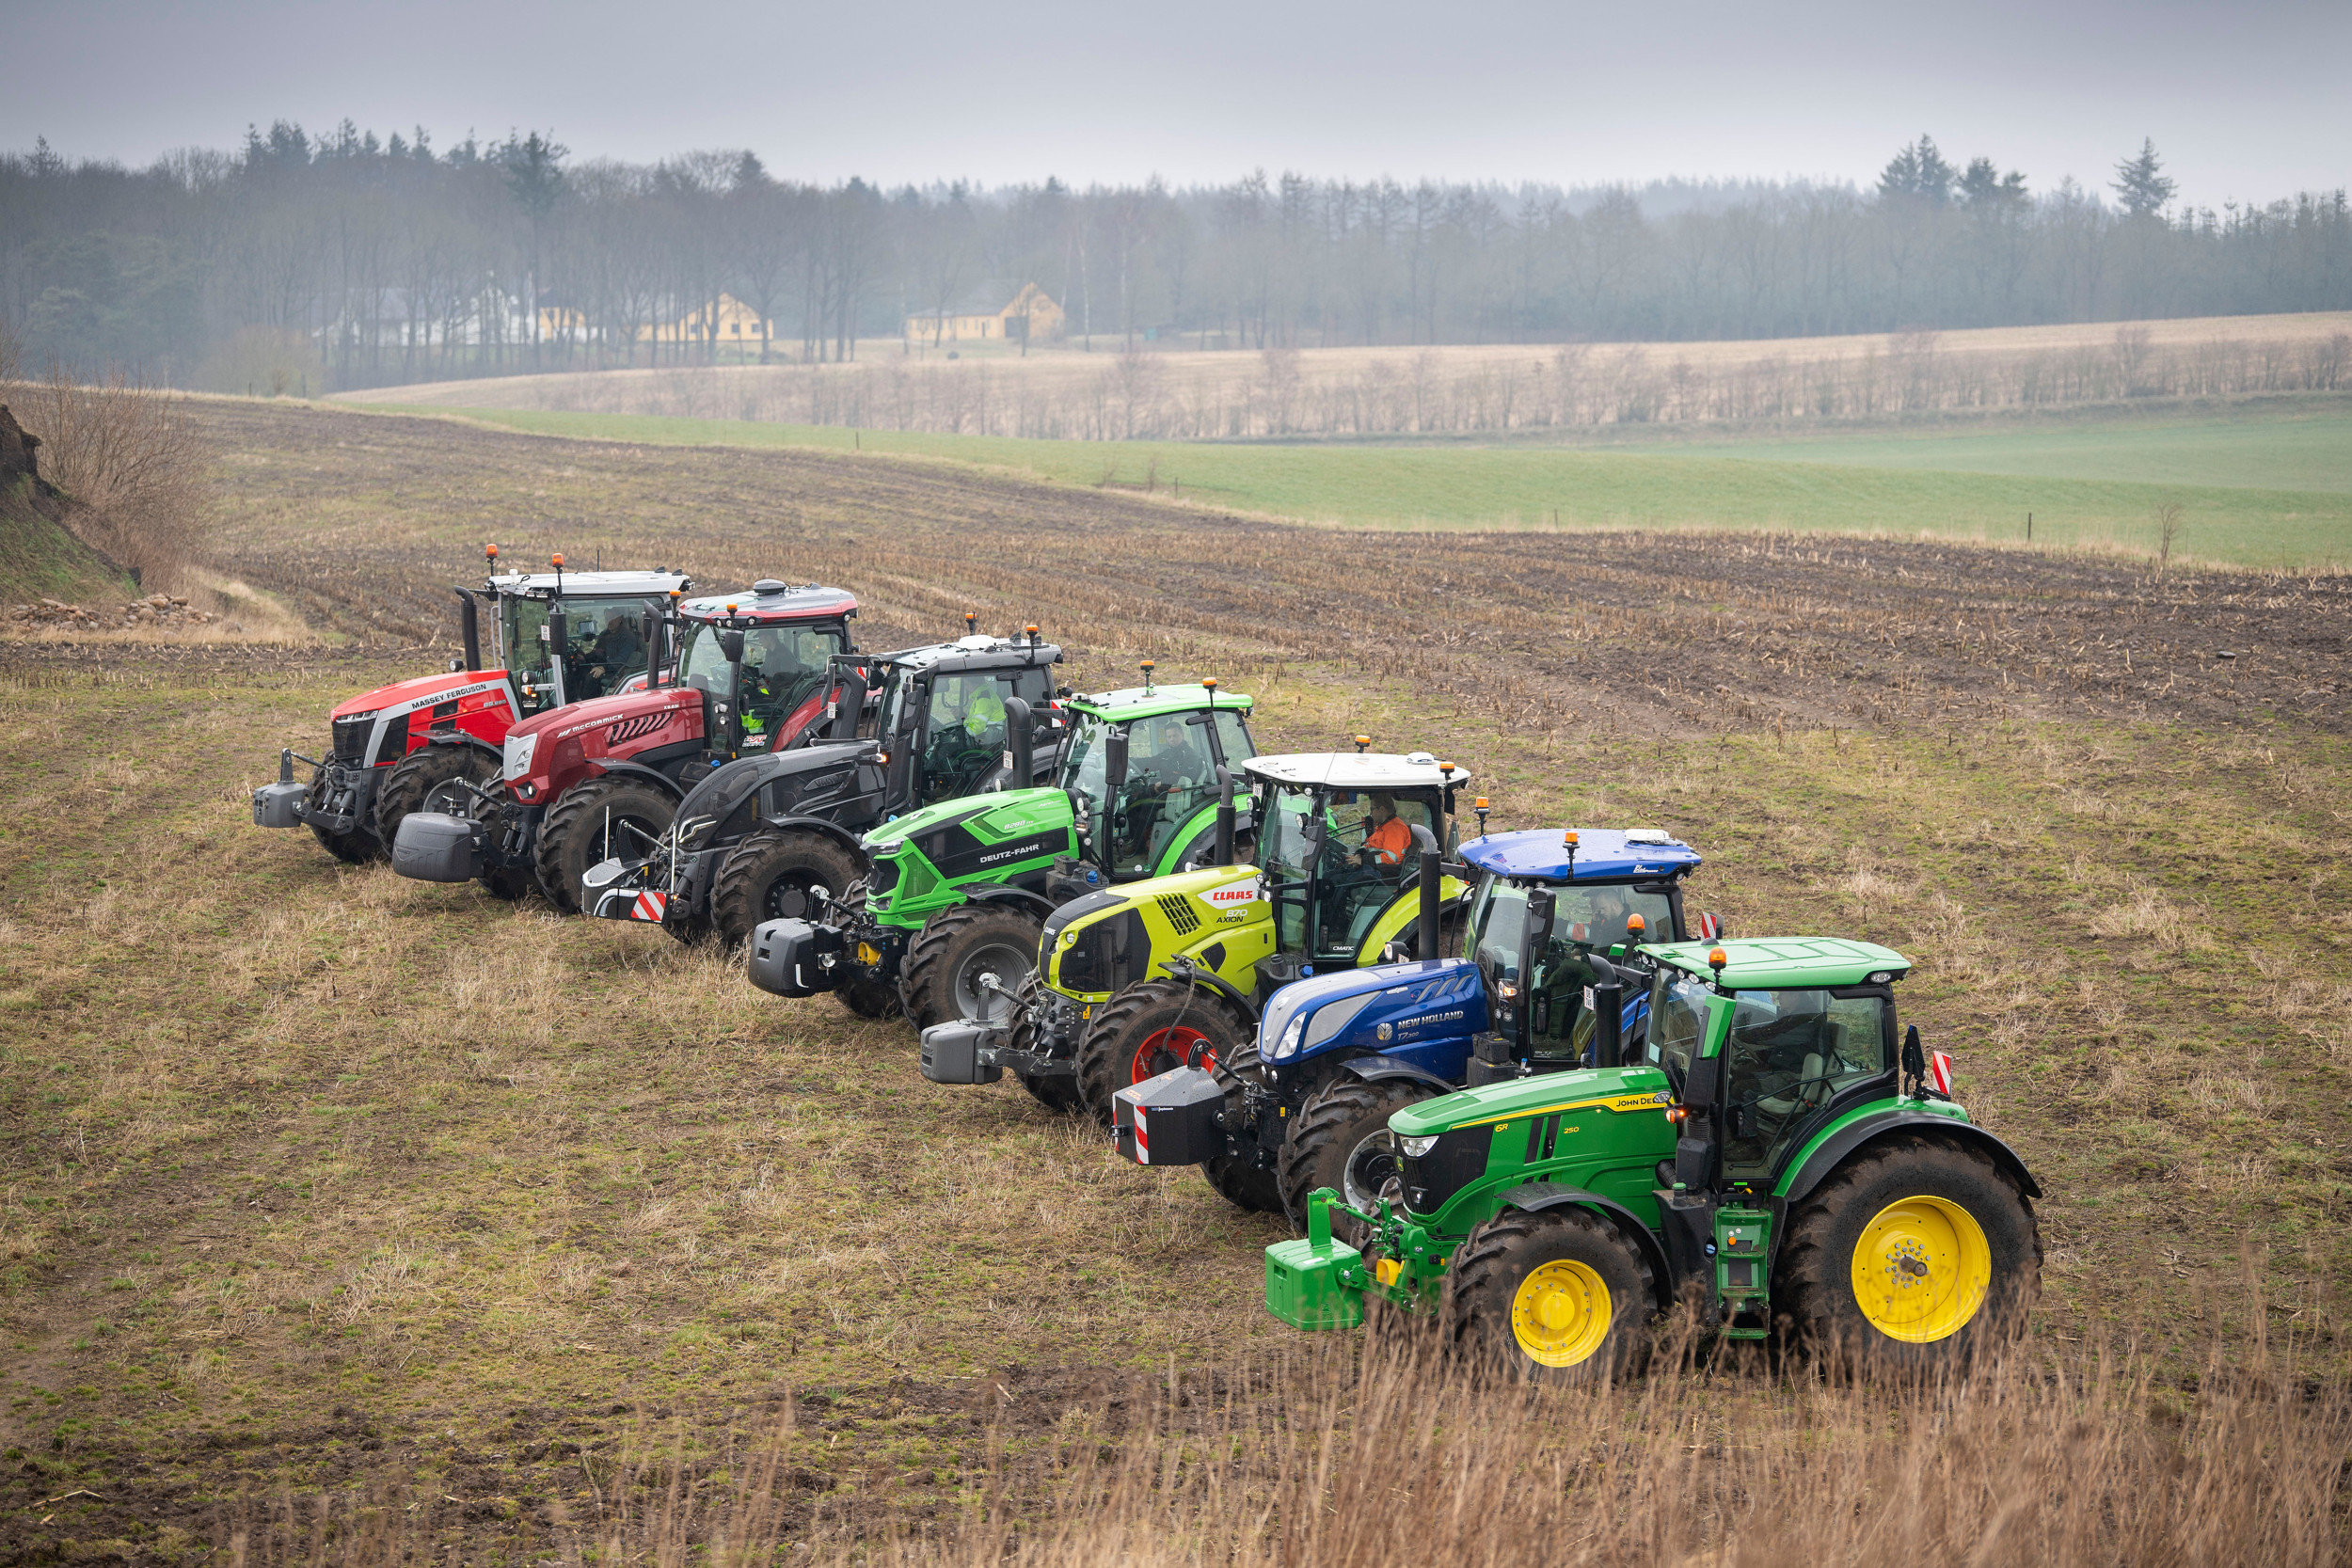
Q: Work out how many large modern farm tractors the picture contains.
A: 7